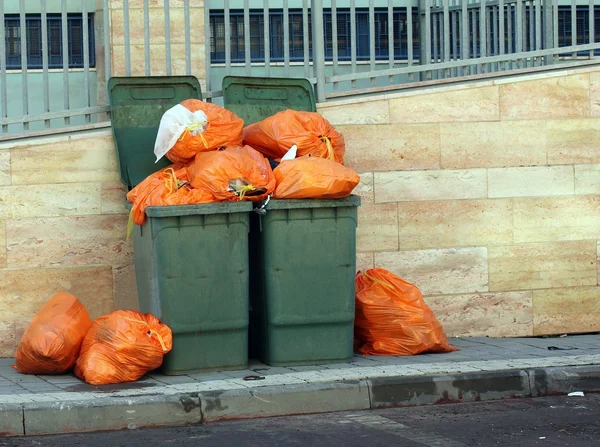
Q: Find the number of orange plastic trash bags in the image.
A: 8